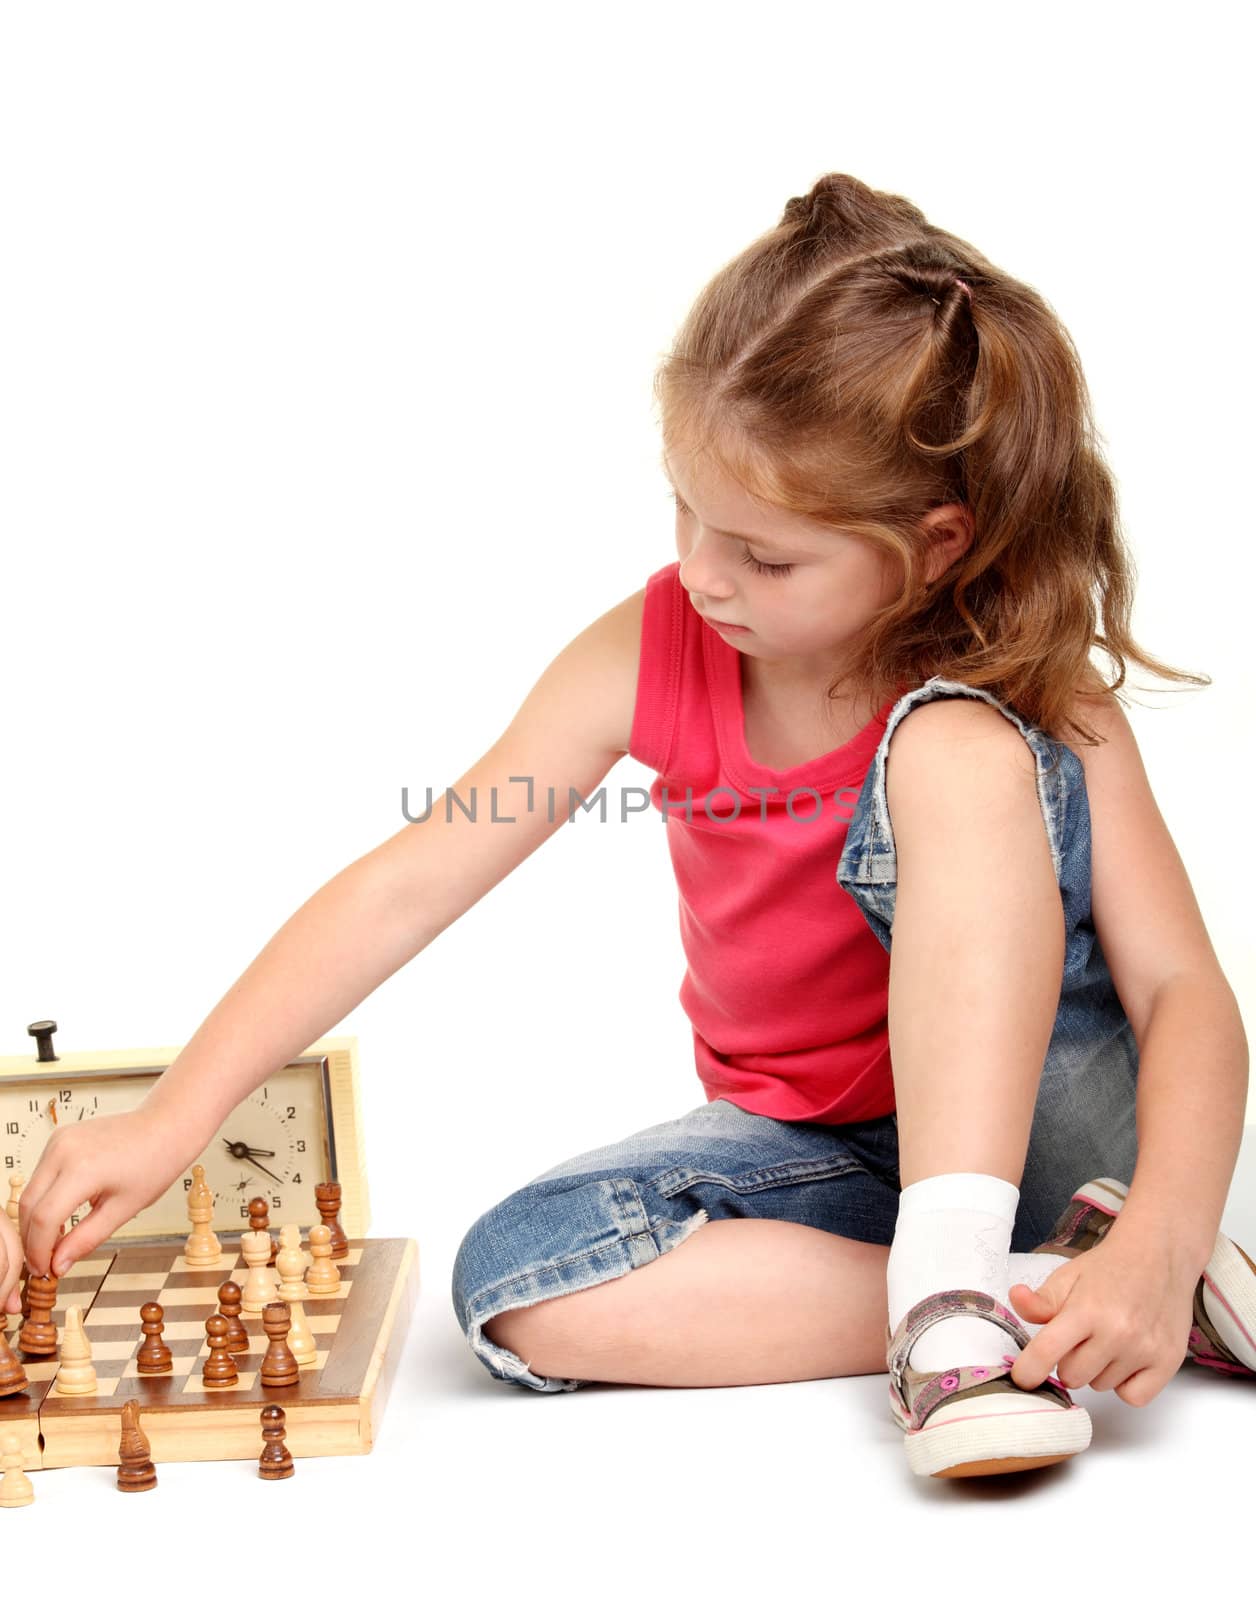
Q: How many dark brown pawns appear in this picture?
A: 5